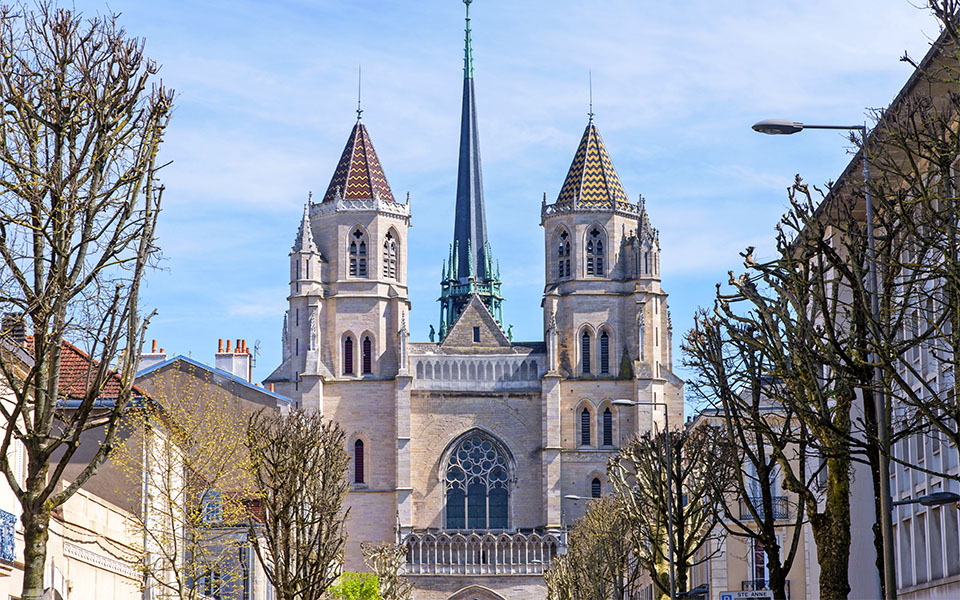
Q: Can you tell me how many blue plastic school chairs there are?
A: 0